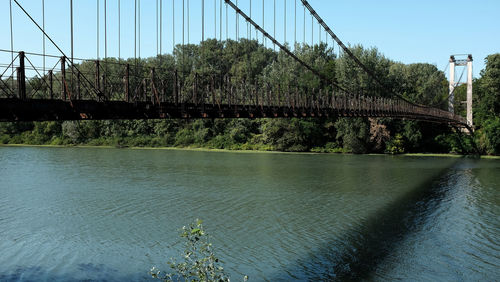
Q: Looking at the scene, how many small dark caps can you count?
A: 2